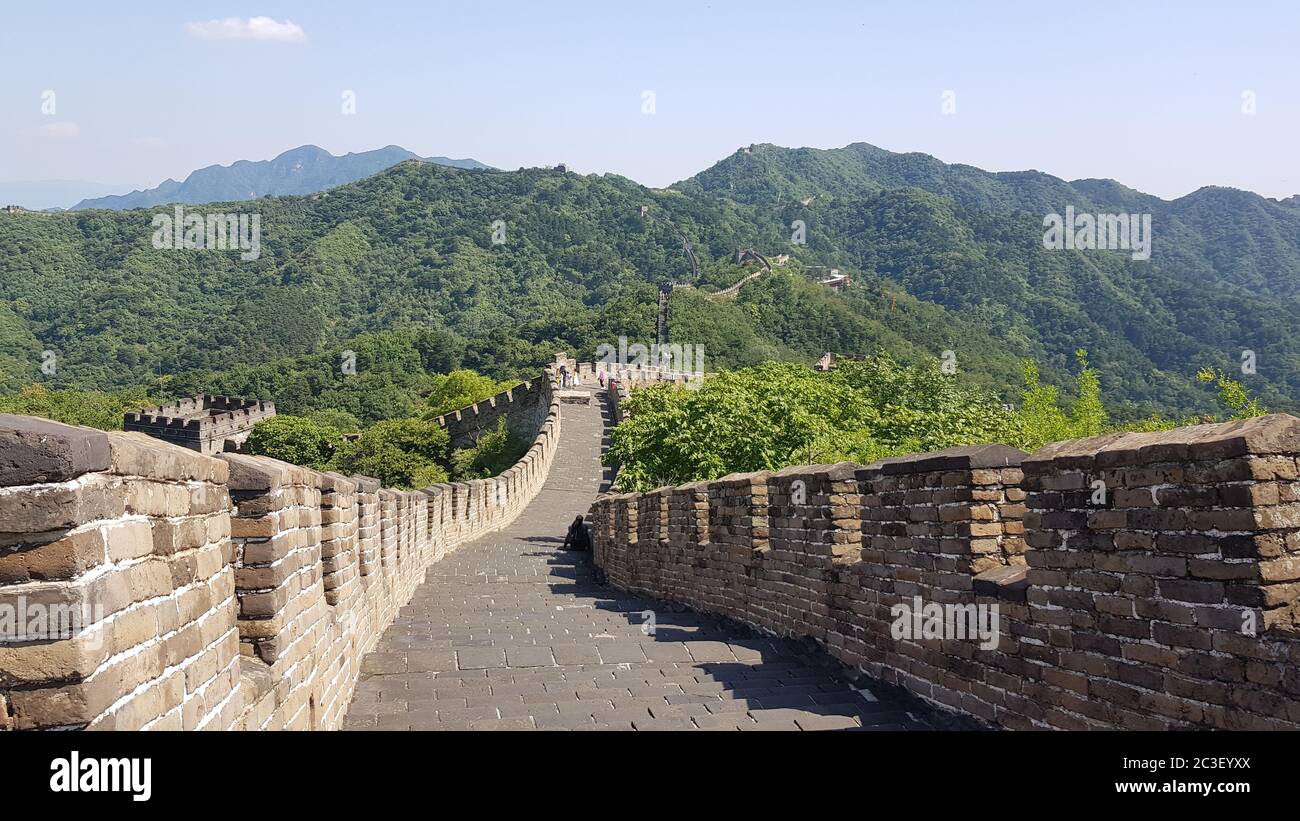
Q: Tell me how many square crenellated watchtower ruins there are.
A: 1